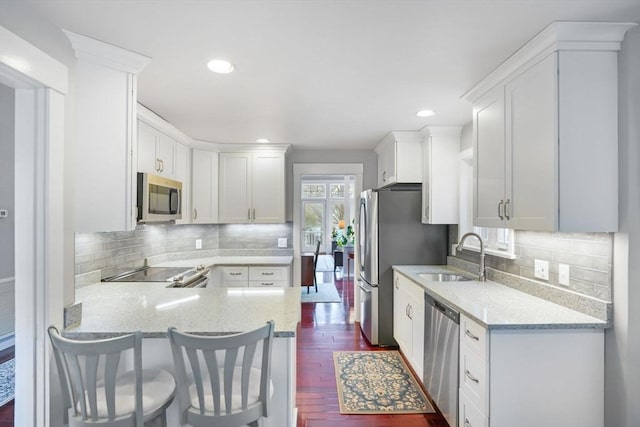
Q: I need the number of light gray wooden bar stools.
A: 2